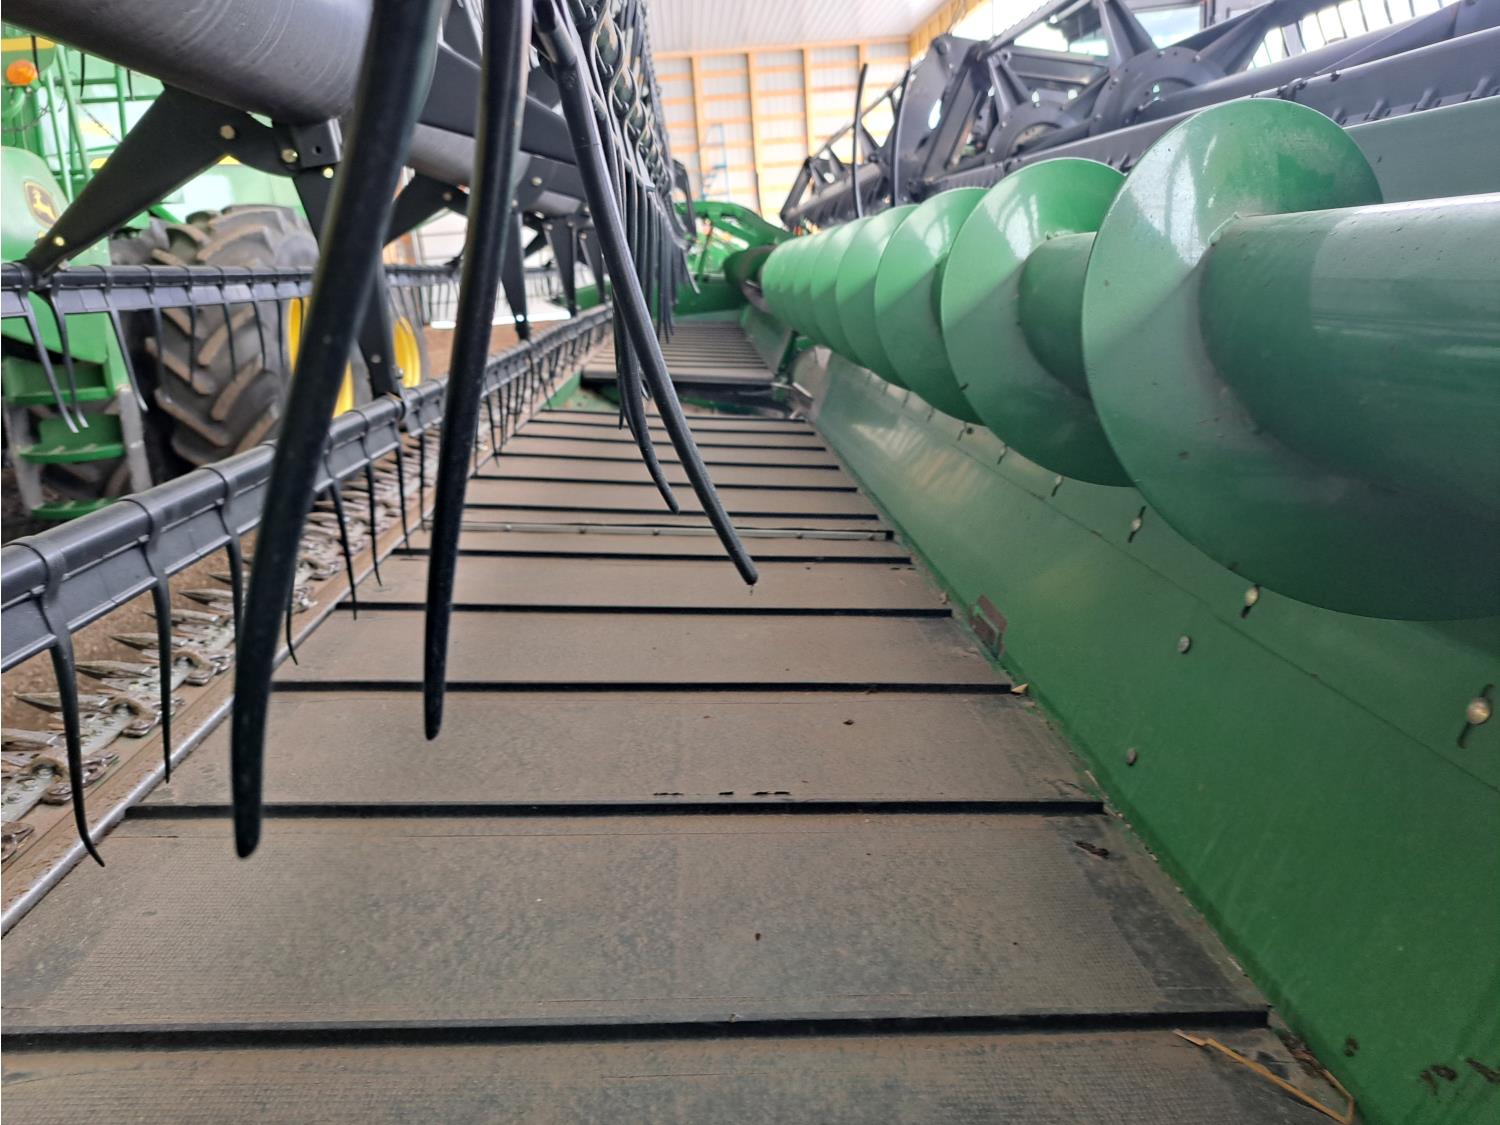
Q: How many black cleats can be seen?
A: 11